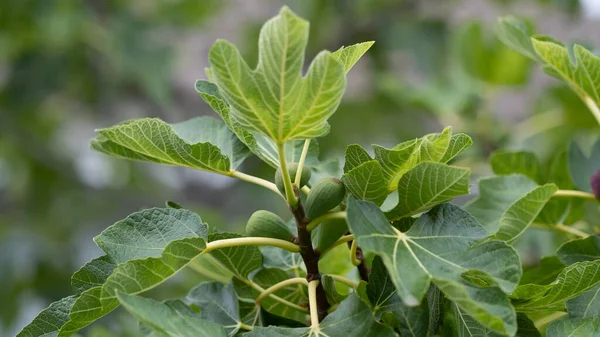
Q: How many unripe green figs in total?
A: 4